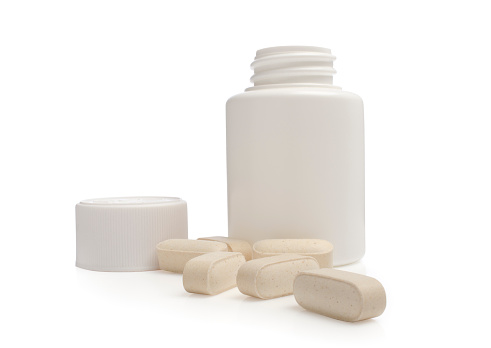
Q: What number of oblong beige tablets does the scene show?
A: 6